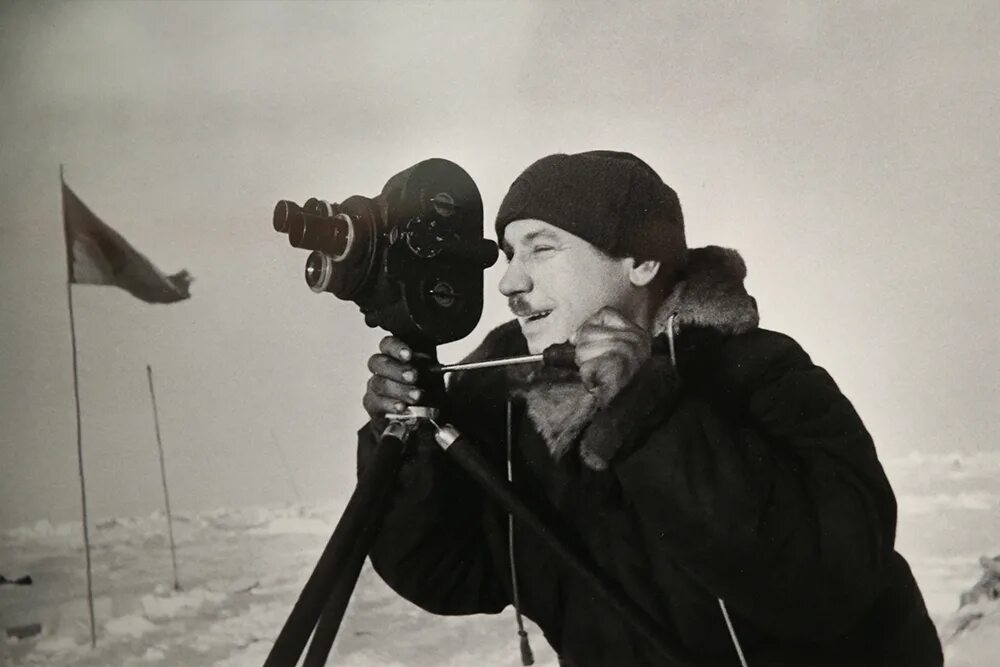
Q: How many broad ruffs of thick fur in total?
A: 1